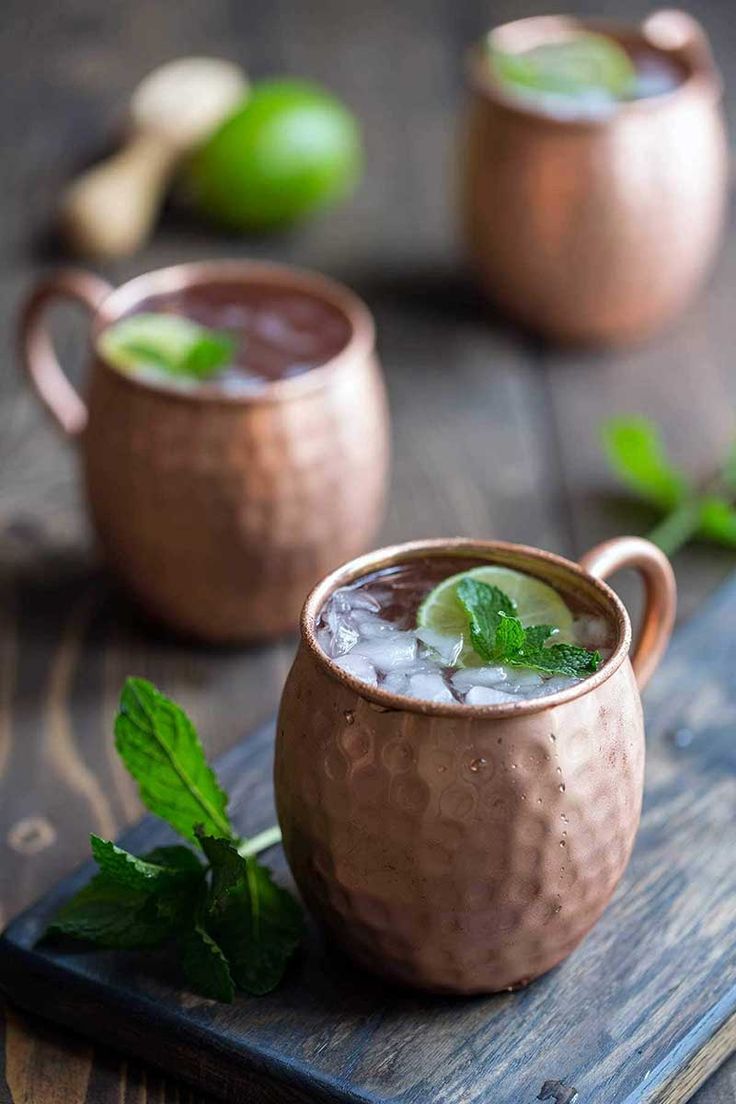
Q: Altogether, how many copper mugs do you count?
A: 3